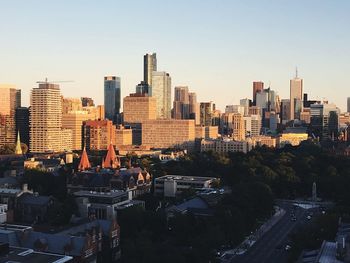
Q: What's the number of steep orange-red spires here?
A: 2